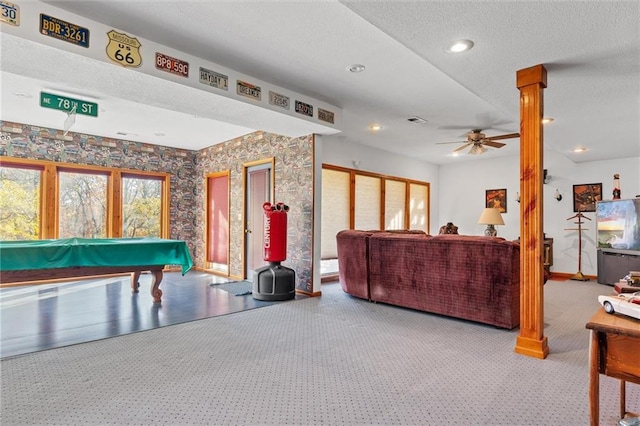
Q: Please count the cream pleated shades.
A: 4